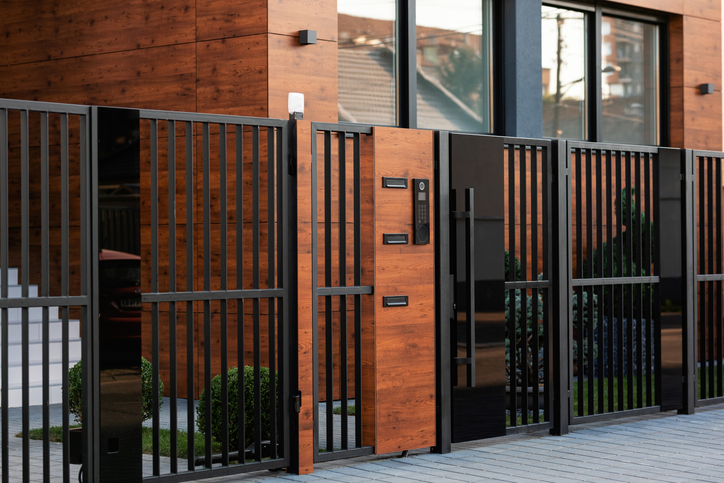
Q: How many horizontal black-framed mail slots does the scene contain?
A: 3